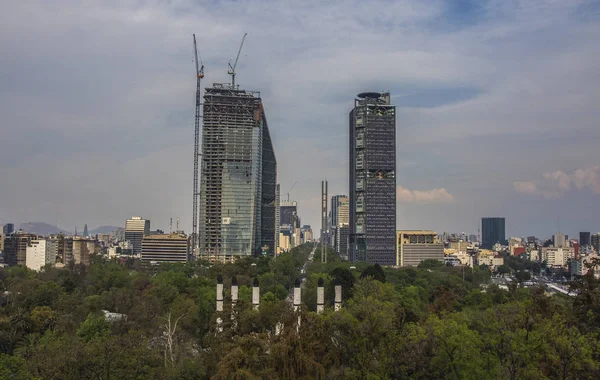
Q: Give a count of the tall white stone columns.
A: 6